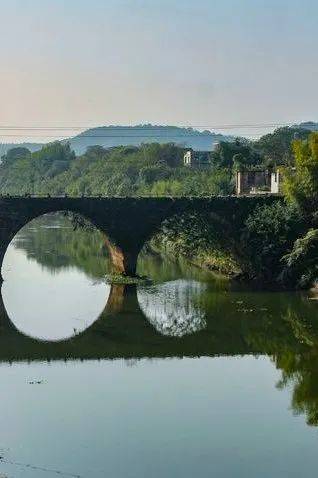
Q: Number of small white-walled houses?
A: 2